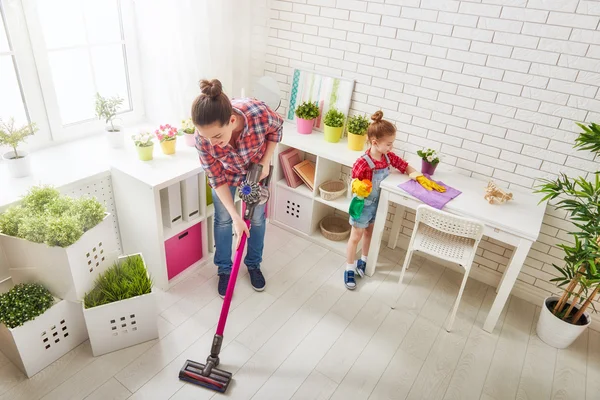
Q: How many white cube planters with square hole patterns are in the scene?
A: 3